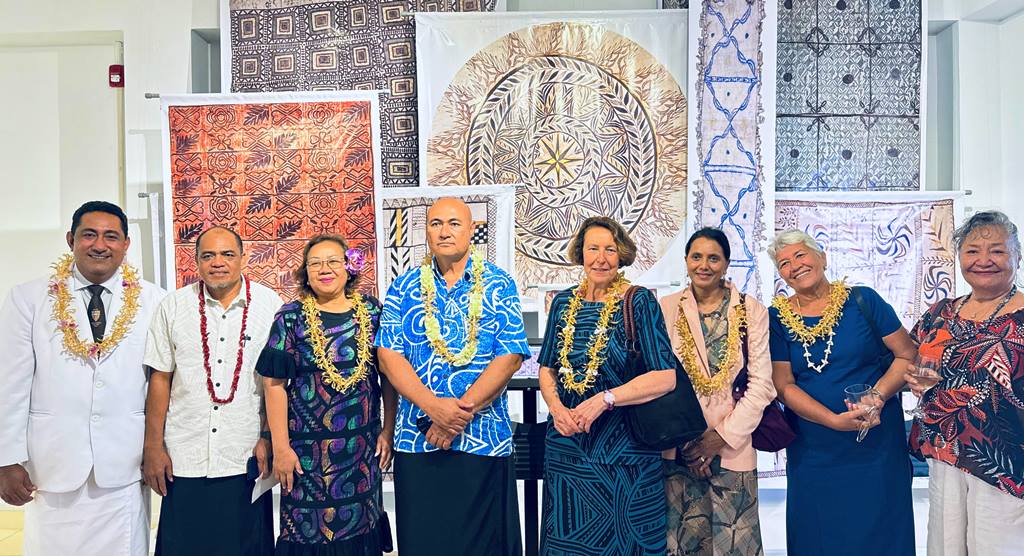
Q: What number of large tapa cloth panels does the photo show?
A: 7